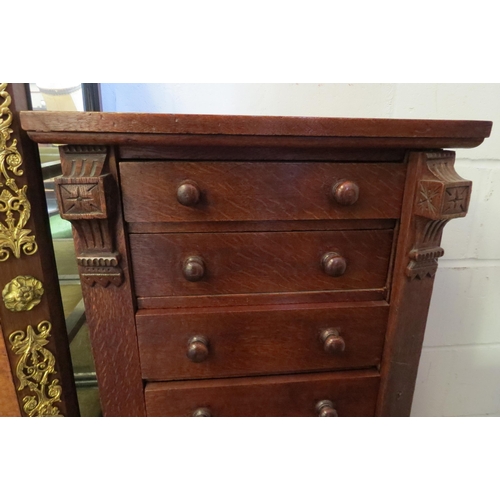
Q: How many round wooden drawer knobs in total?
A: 8